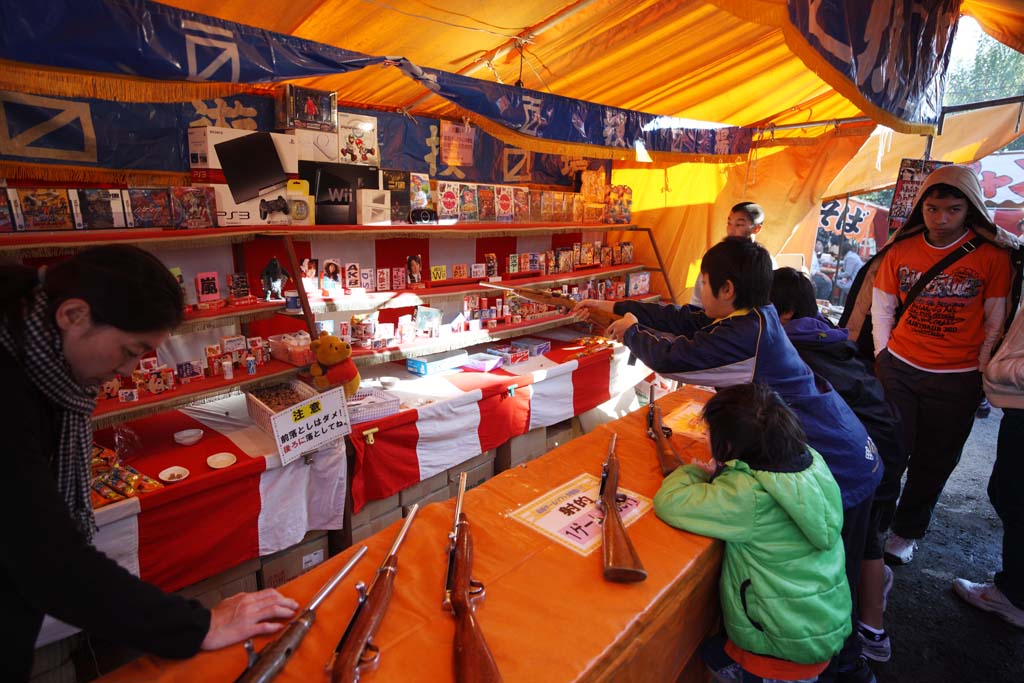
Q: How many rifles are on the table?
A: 5